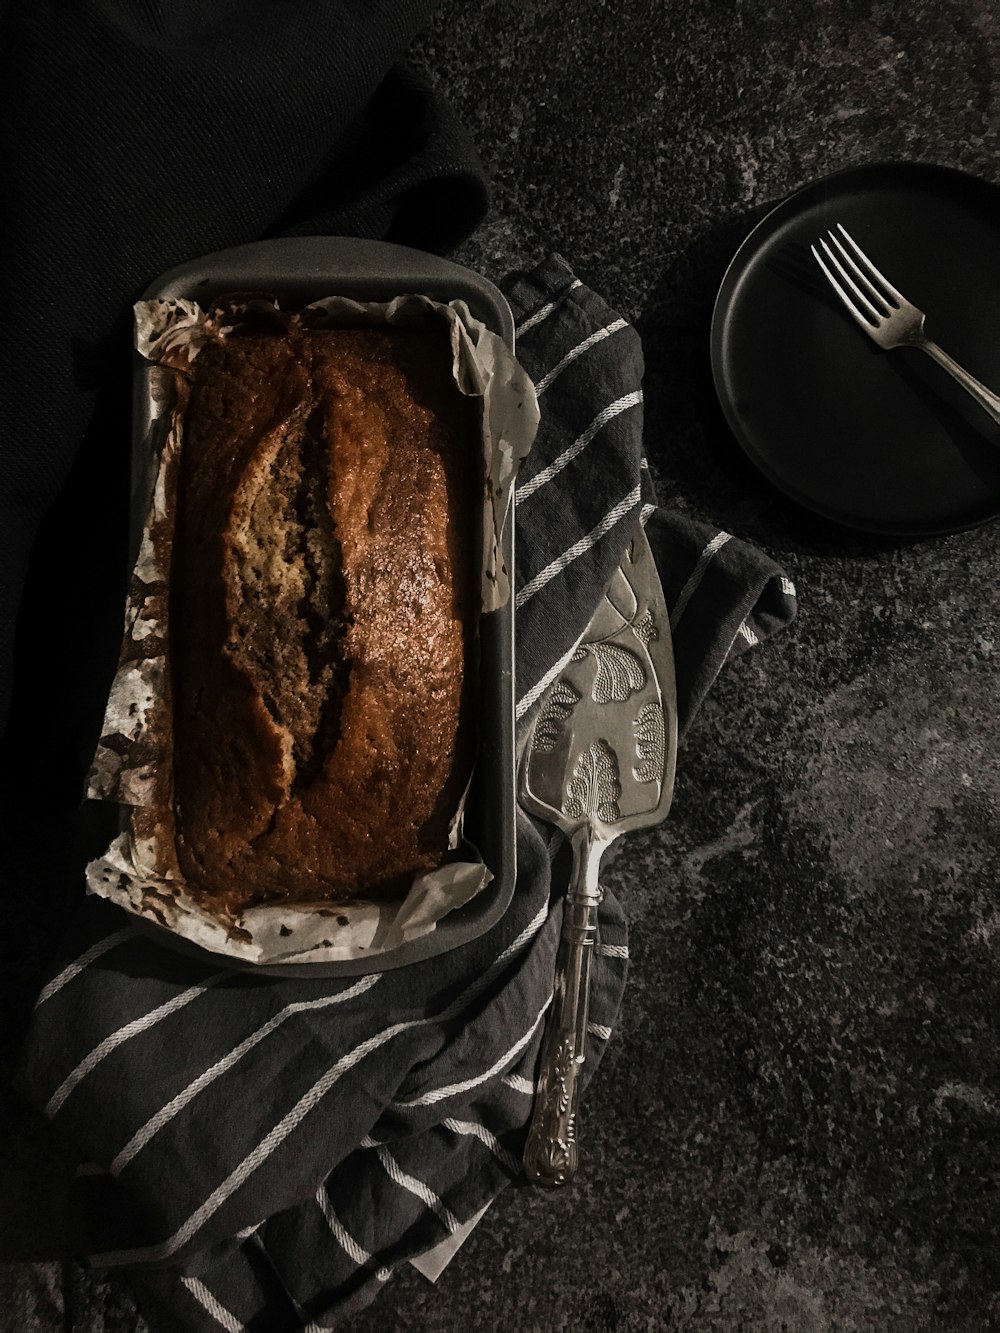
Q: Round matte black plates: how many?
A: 1